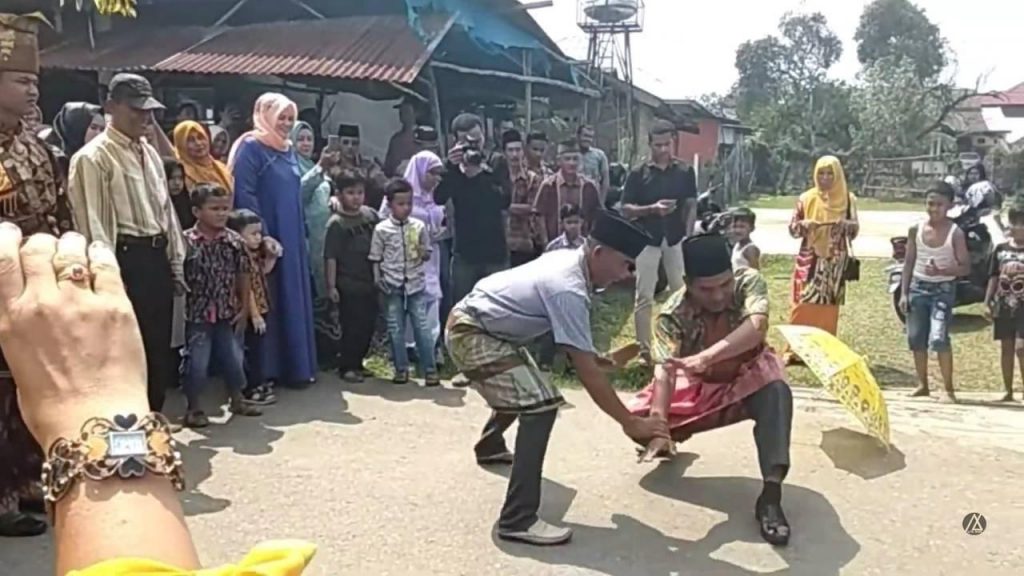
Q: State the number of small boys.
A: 8